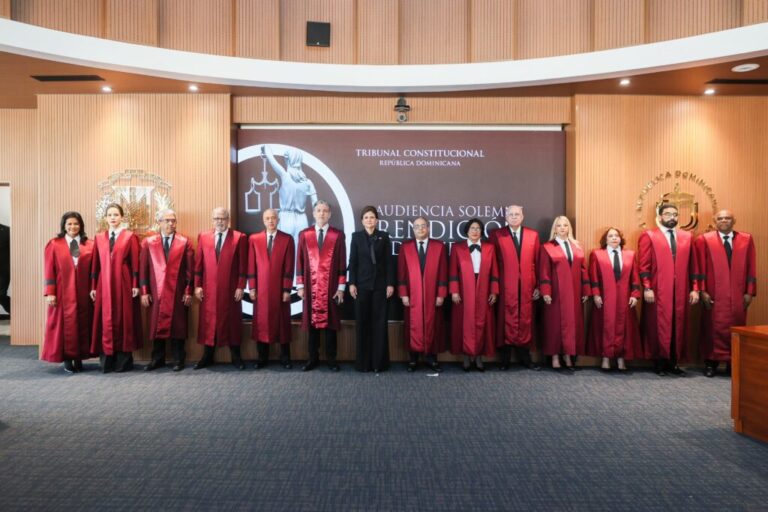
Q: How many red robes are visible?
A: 13